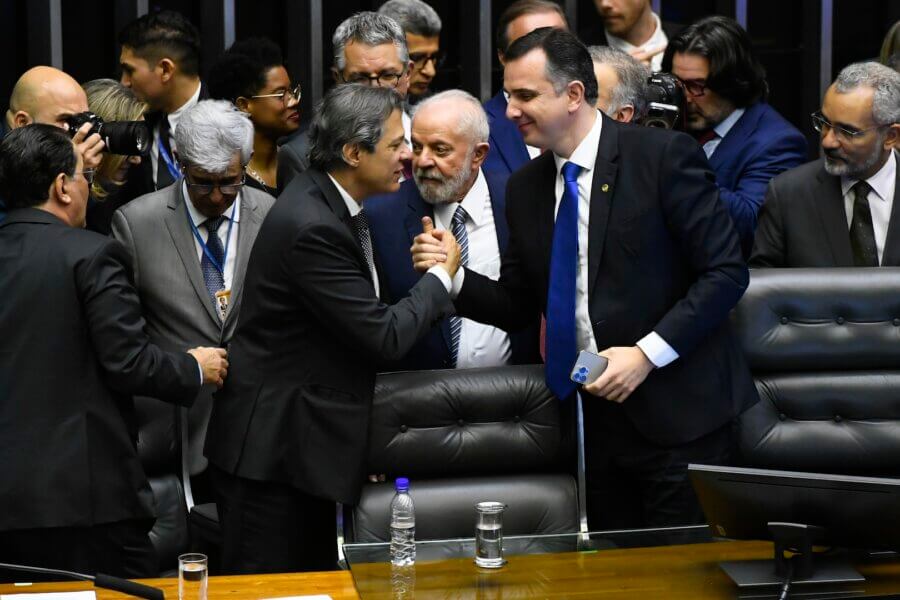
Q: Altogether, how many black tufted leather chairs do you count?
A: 3